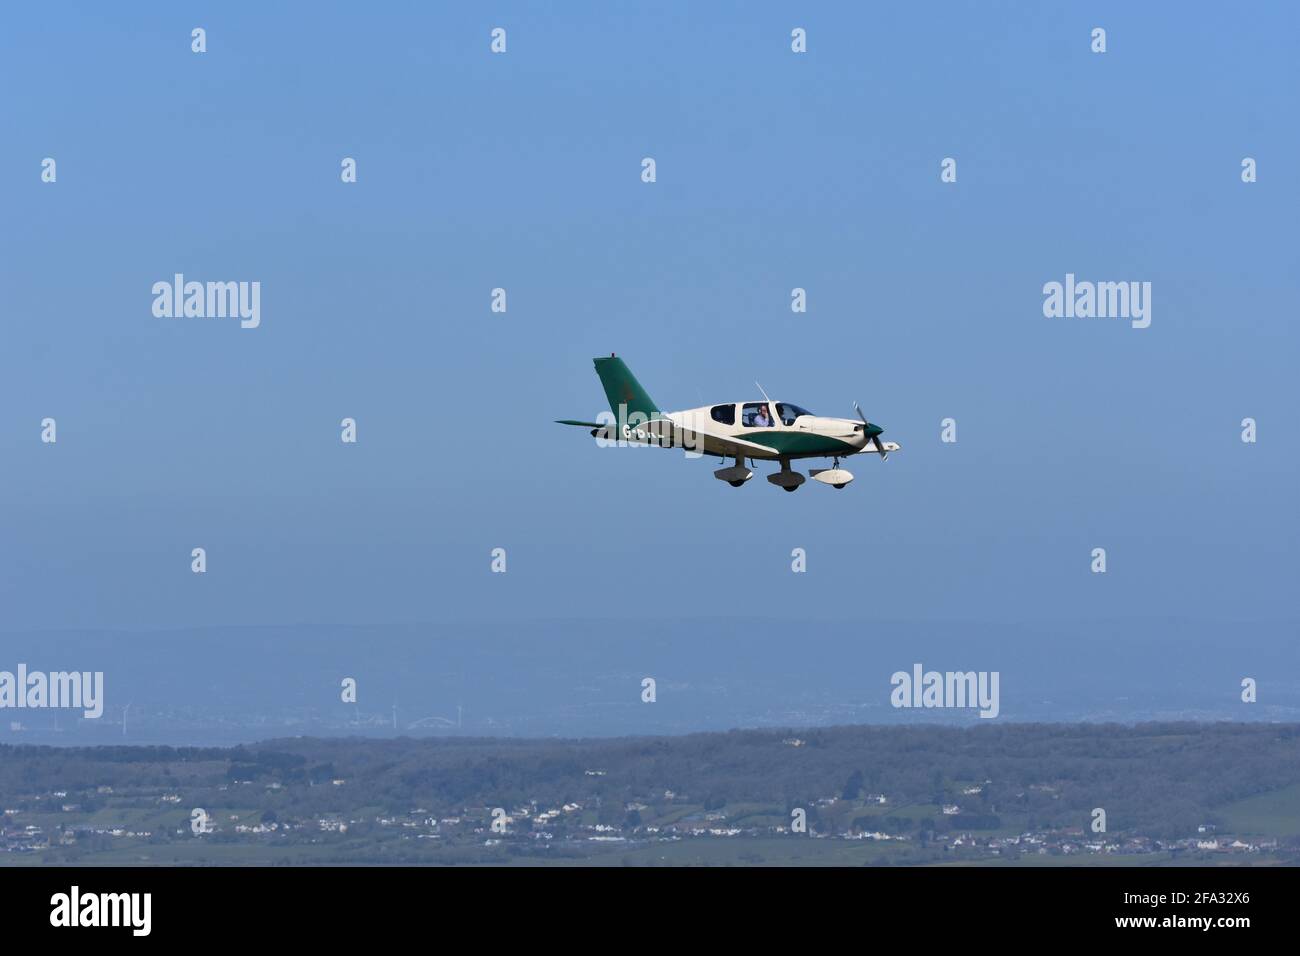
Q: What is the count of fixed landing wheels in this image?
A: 3